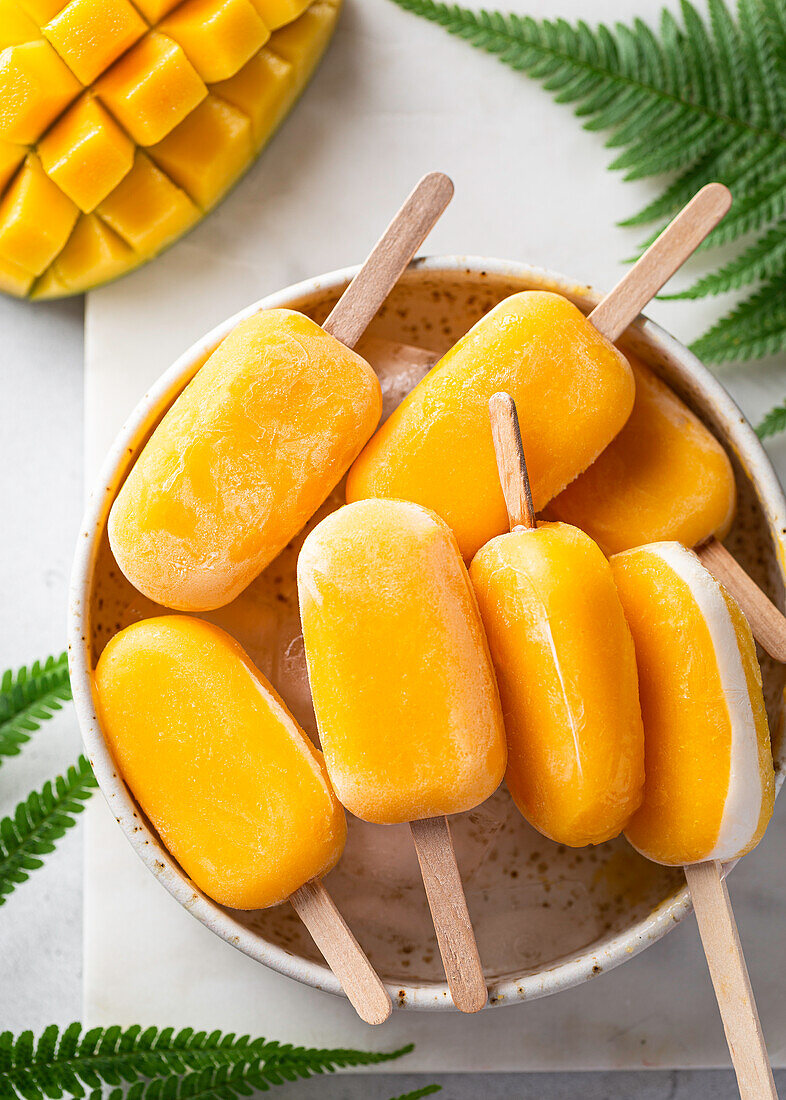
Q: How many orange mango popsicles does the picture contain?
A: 7